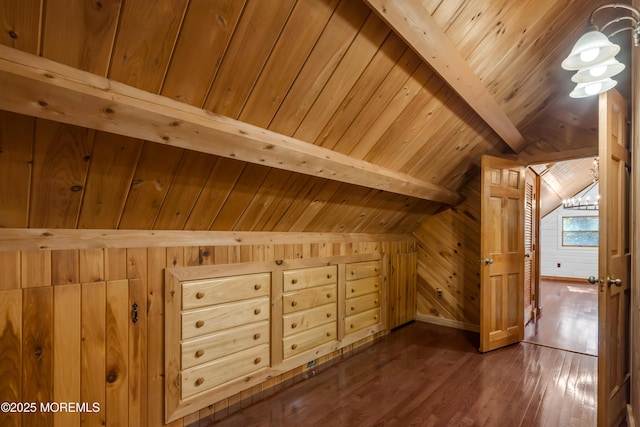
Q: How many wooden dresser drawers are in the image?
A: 12